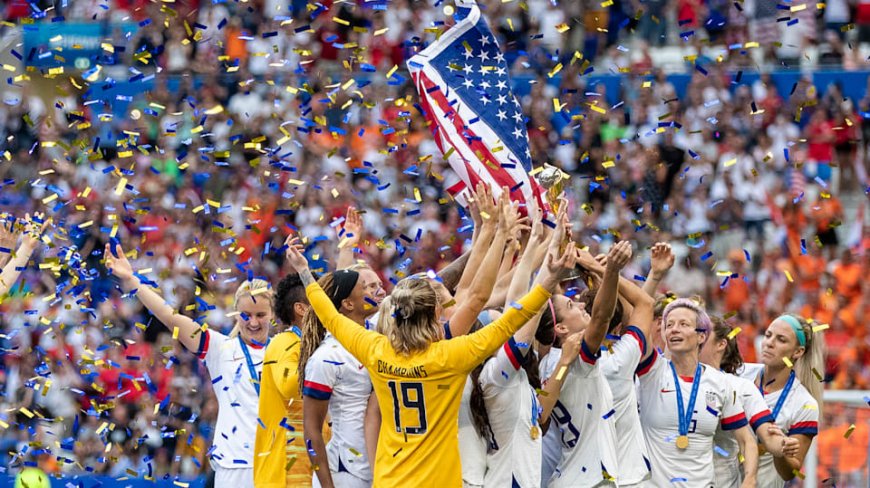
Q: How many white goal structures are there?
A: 1